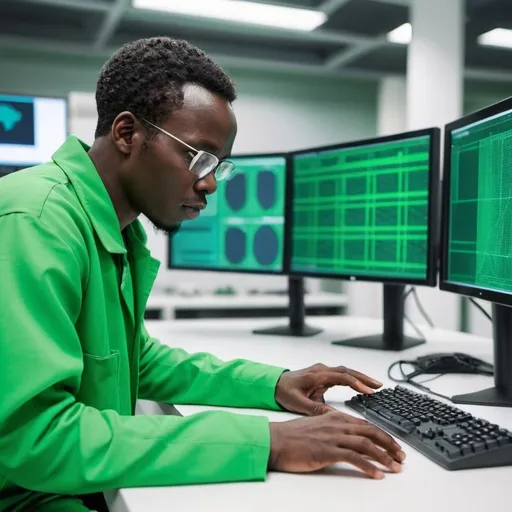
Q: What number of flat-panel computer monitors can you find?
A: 4